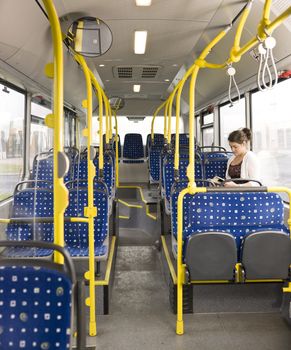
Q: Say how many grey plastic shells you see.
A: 2